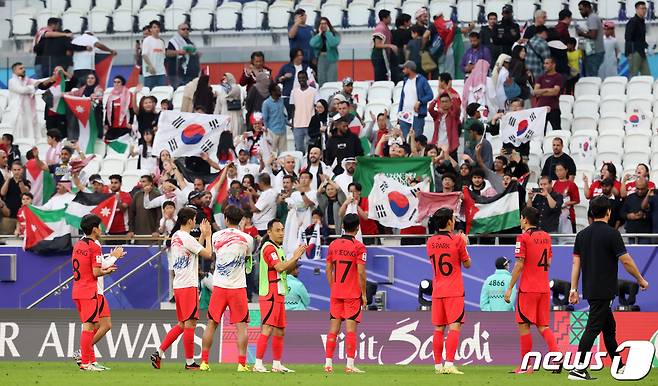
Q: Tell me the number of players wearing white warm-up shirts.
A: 2